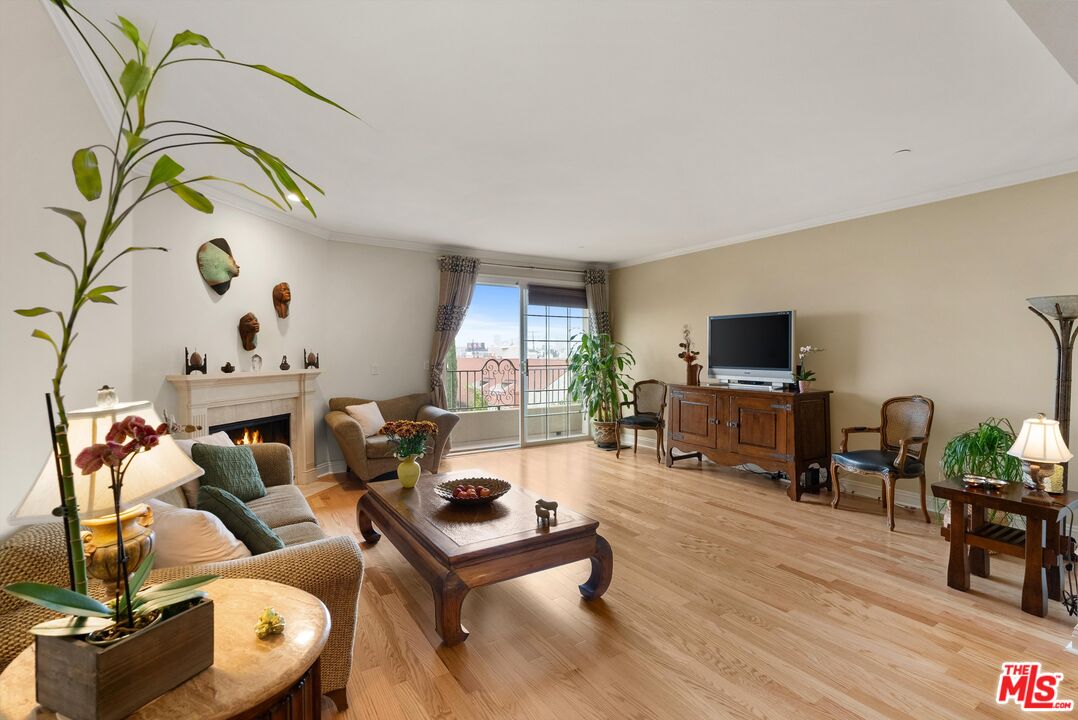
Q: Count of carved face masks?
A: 3